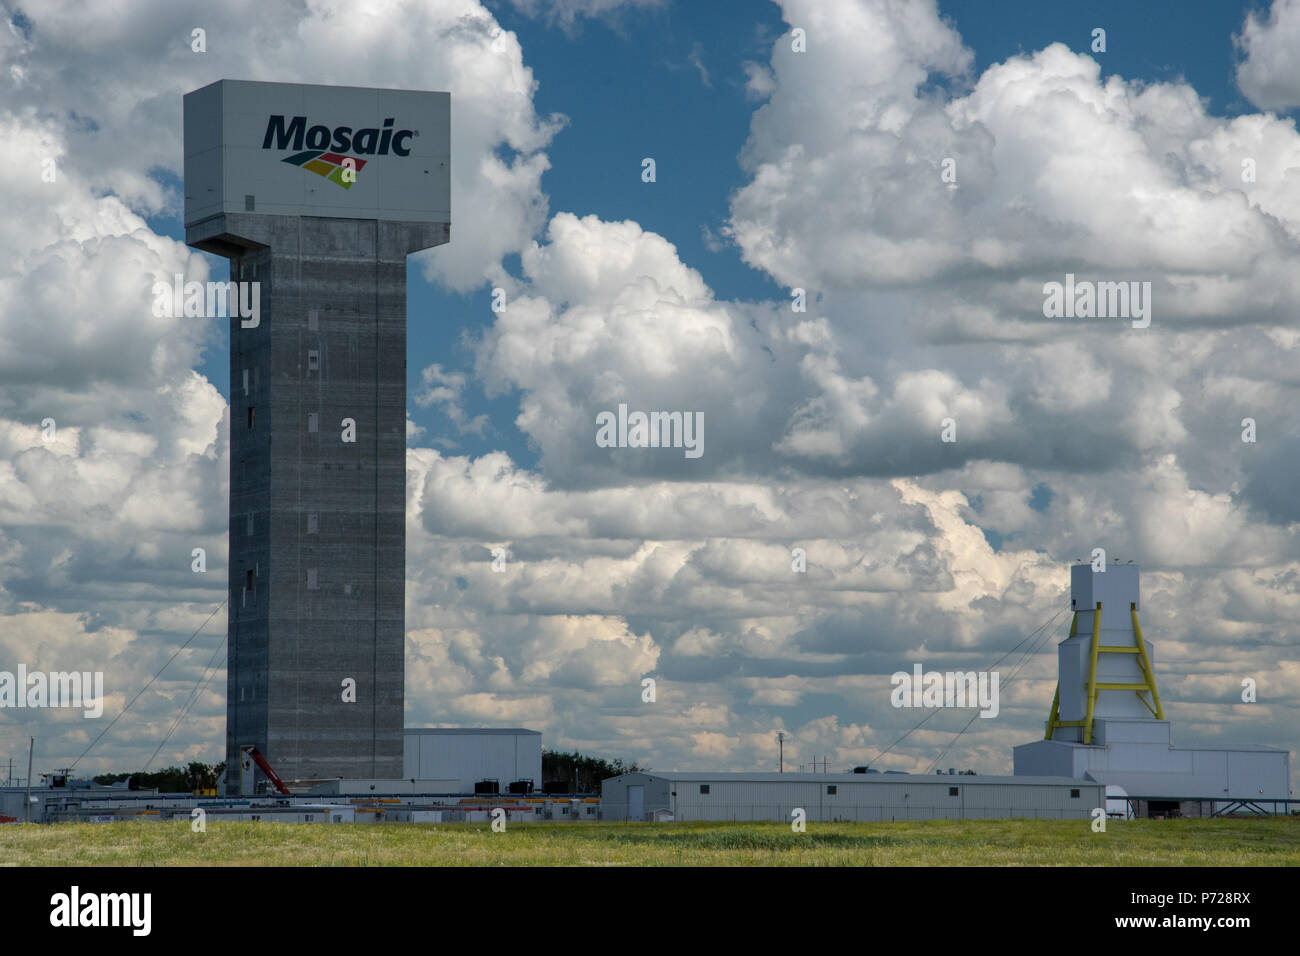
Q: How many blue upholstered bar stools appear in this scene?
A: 0